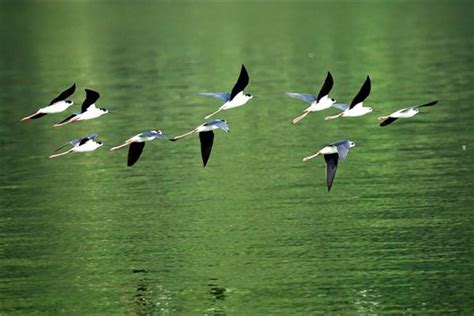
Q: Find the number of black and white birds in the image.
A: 10